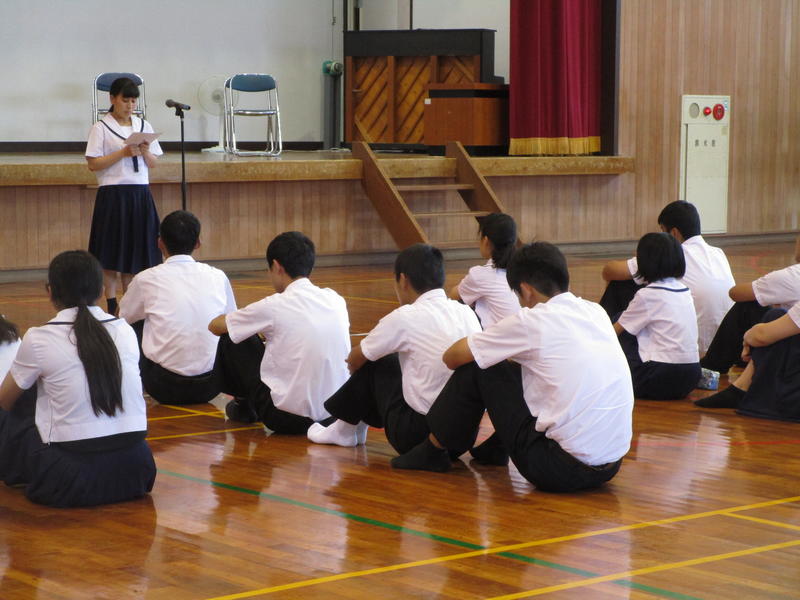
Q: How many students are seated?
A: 11